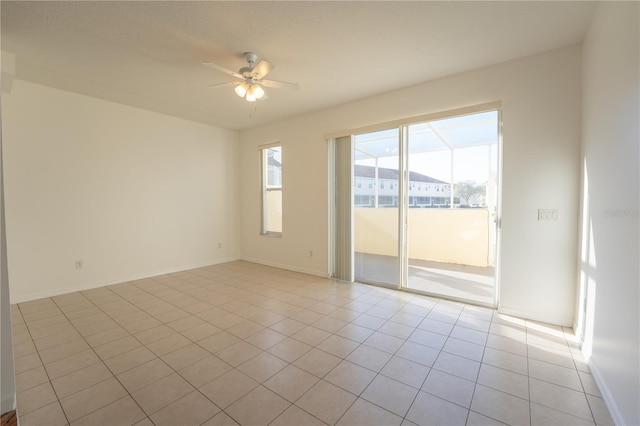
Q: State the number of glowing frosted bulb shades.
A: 3